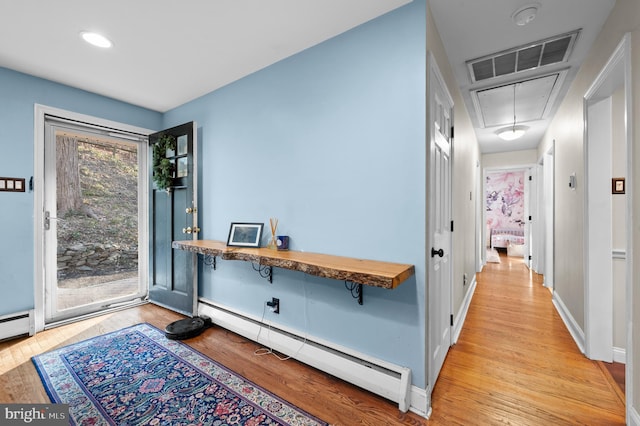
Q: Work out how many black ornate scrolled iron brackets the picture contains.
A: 3